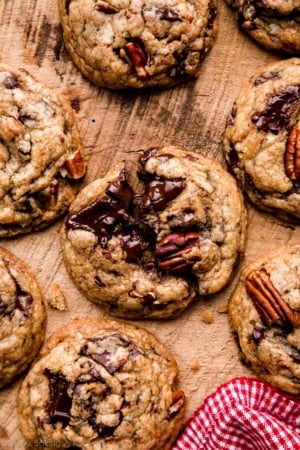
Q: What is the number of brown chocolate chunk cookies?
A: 8